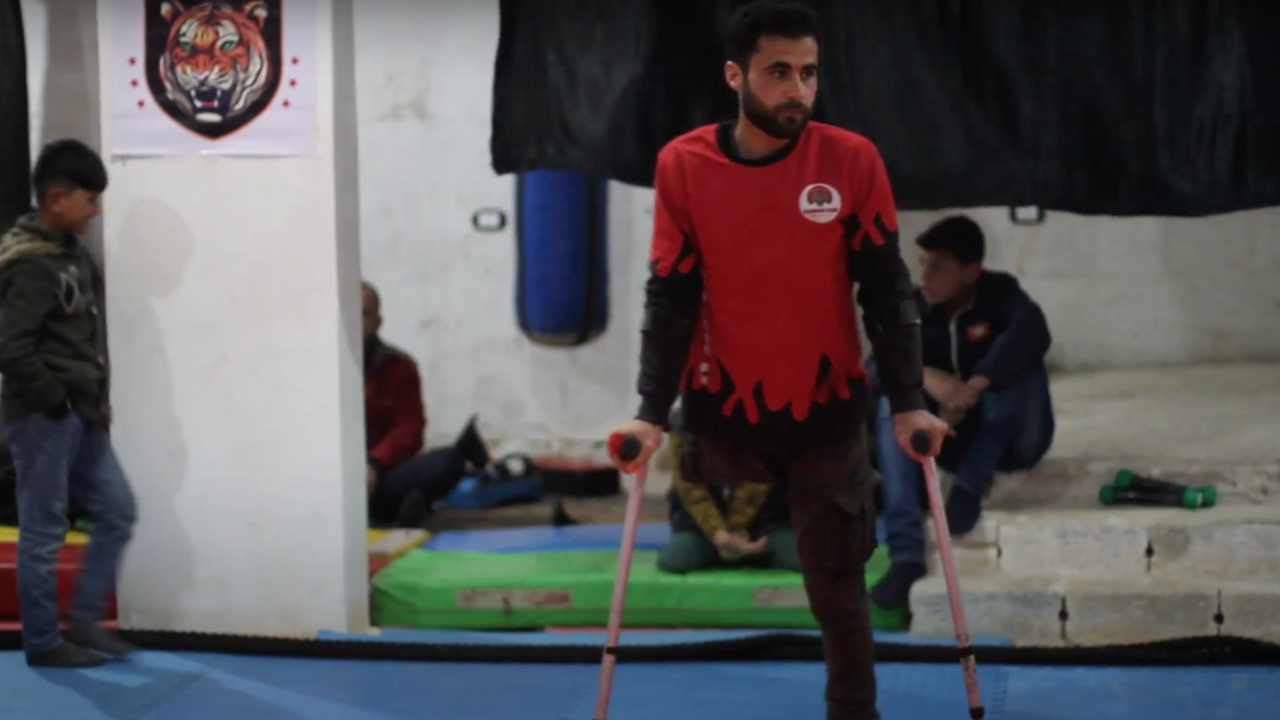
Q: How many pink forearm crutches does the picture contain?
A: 2